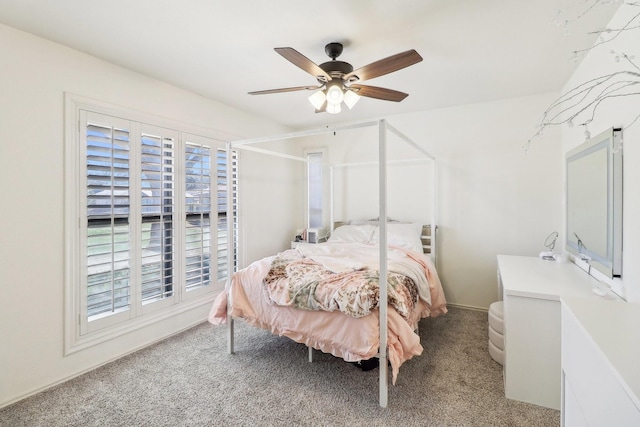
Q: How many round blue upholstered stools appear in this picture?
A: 0